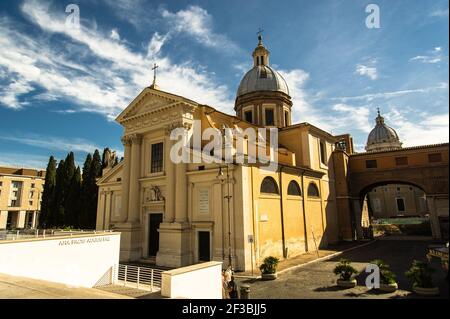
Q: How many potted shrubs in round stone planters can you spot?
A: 4